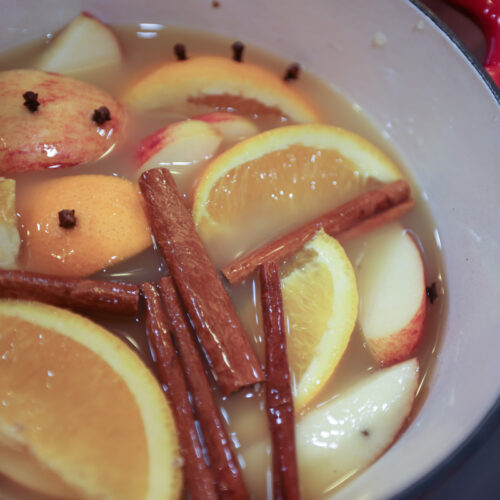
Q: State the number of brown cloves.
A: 7